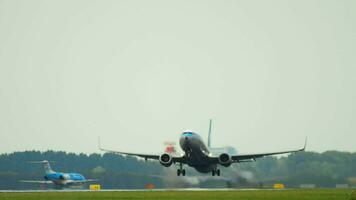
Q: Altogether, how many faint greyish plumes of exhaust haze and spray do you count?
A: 2